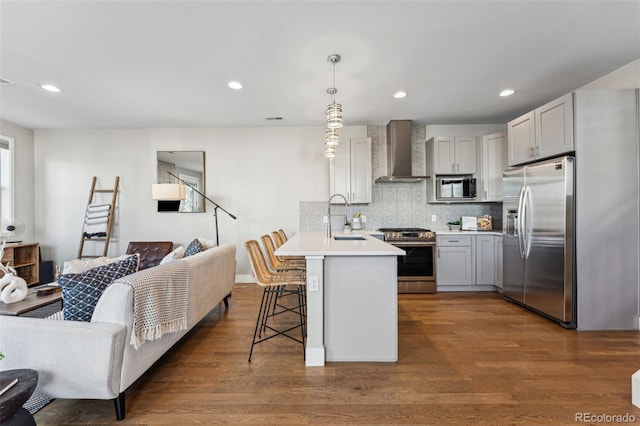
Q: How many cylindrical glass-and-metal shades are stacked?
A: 3